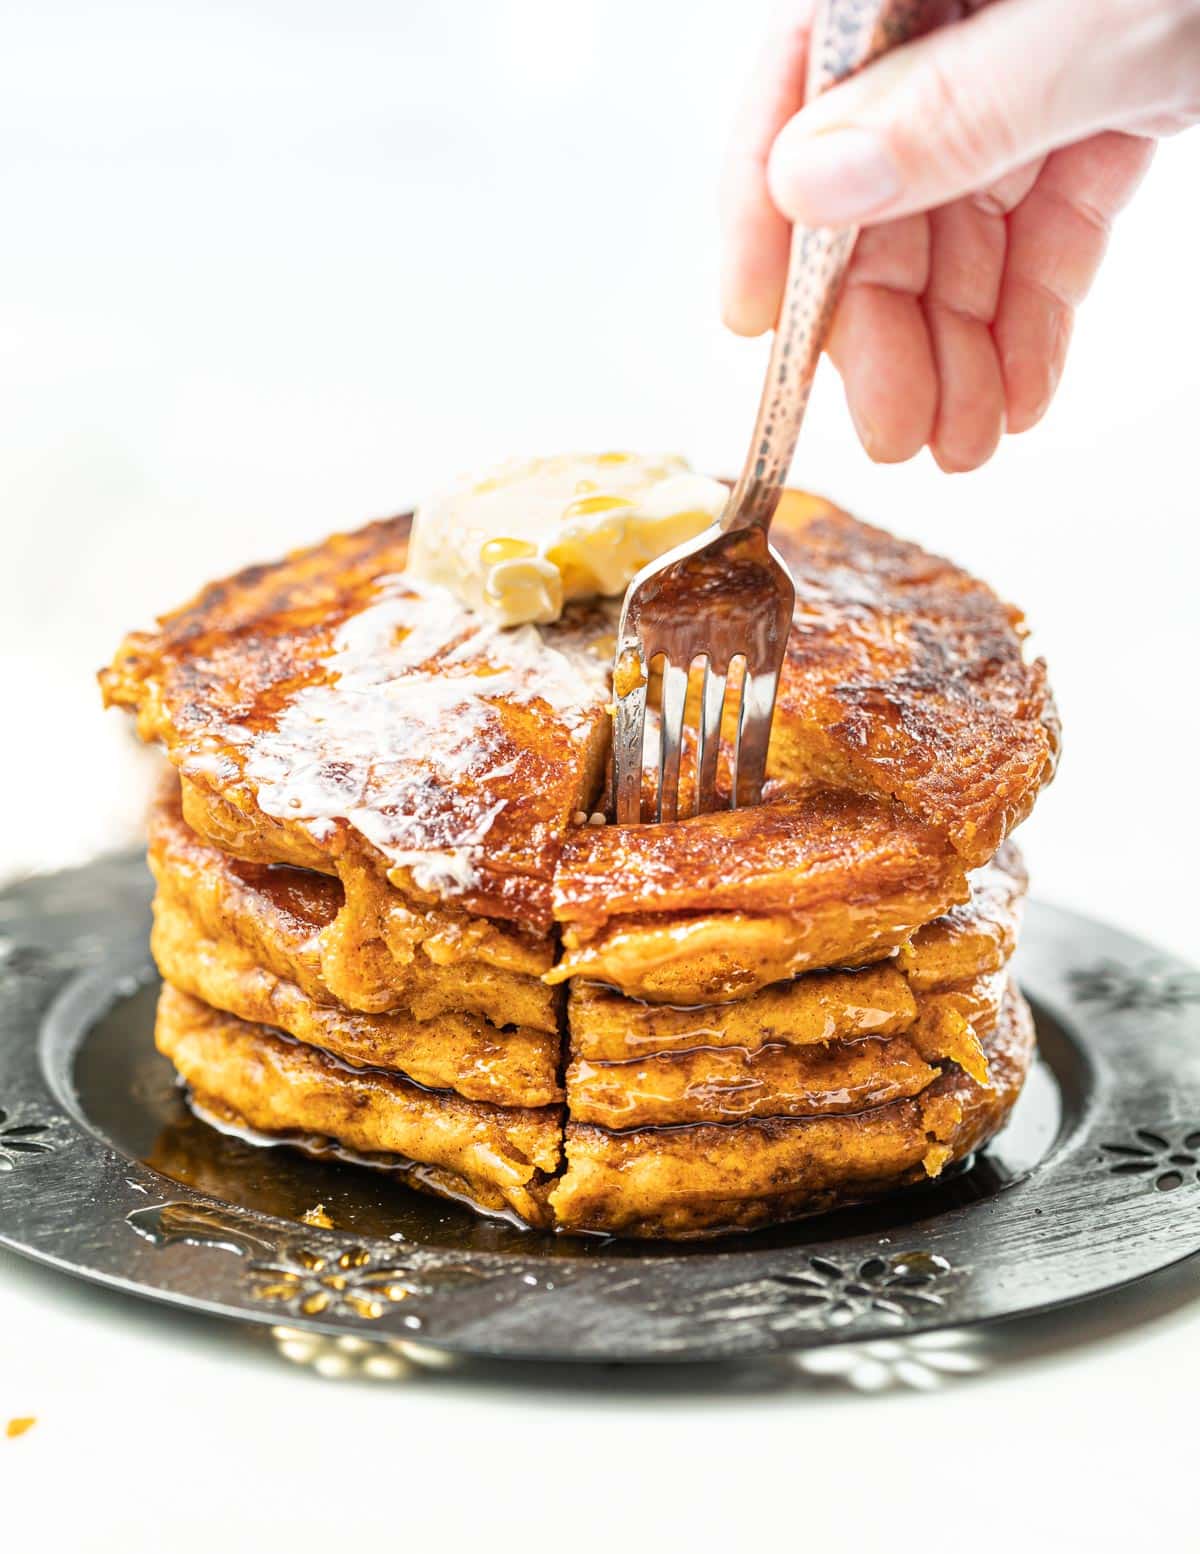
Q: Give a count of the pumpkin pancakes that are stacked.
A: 4